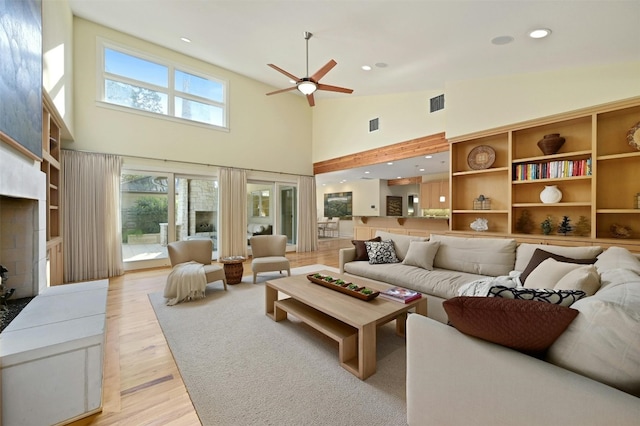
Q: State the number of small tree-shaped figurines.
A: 4